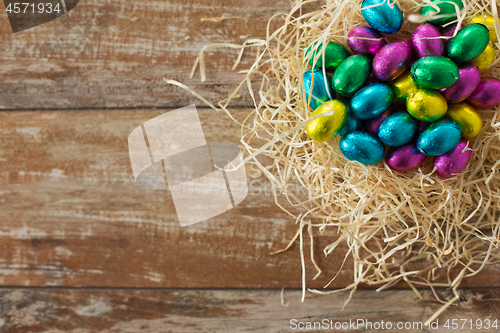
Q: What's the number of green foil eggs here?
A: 5